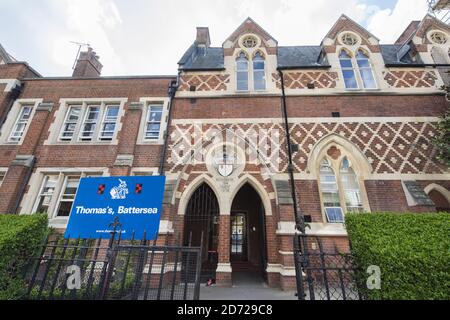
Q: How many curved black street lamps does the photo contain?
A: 0